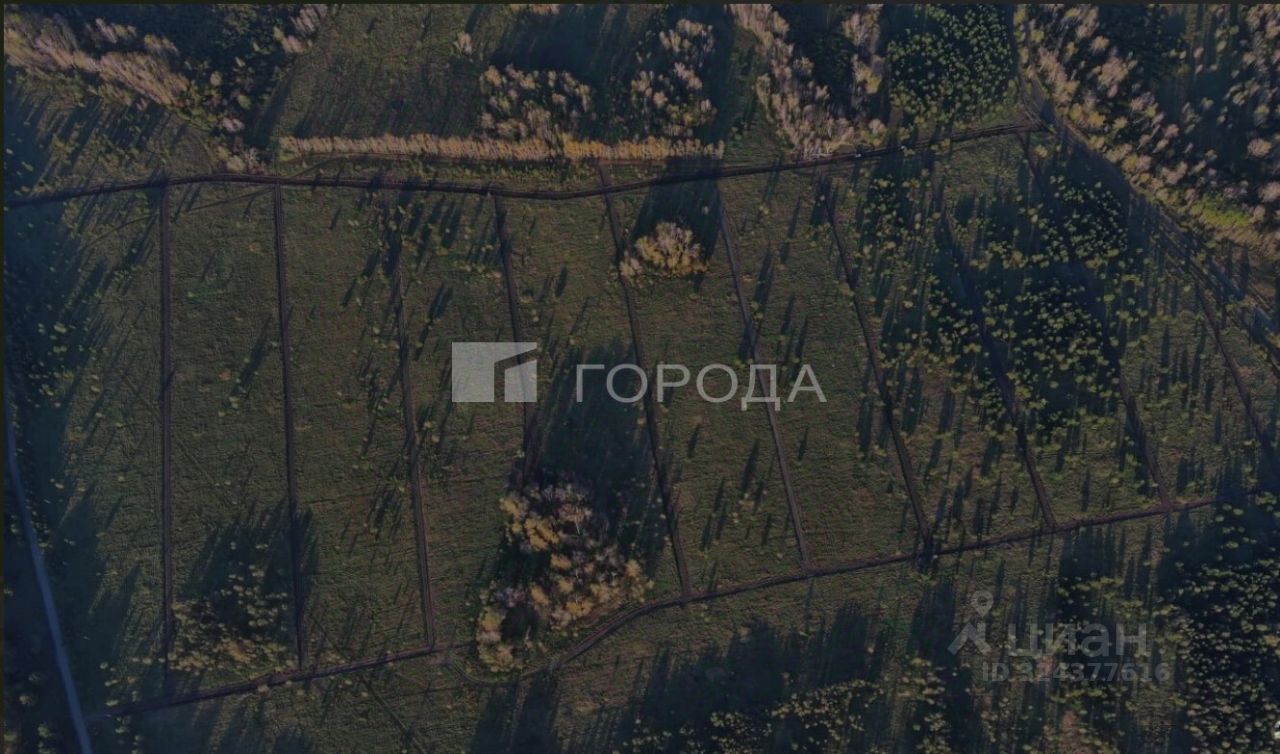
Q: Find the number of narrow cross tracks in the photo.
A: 10